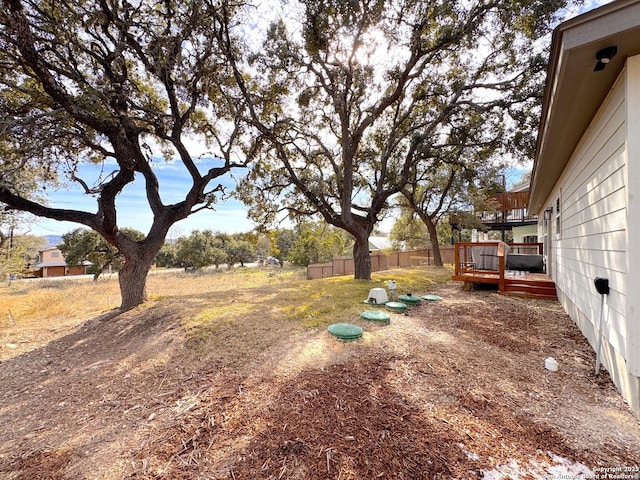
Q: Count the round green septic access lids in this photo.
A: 5